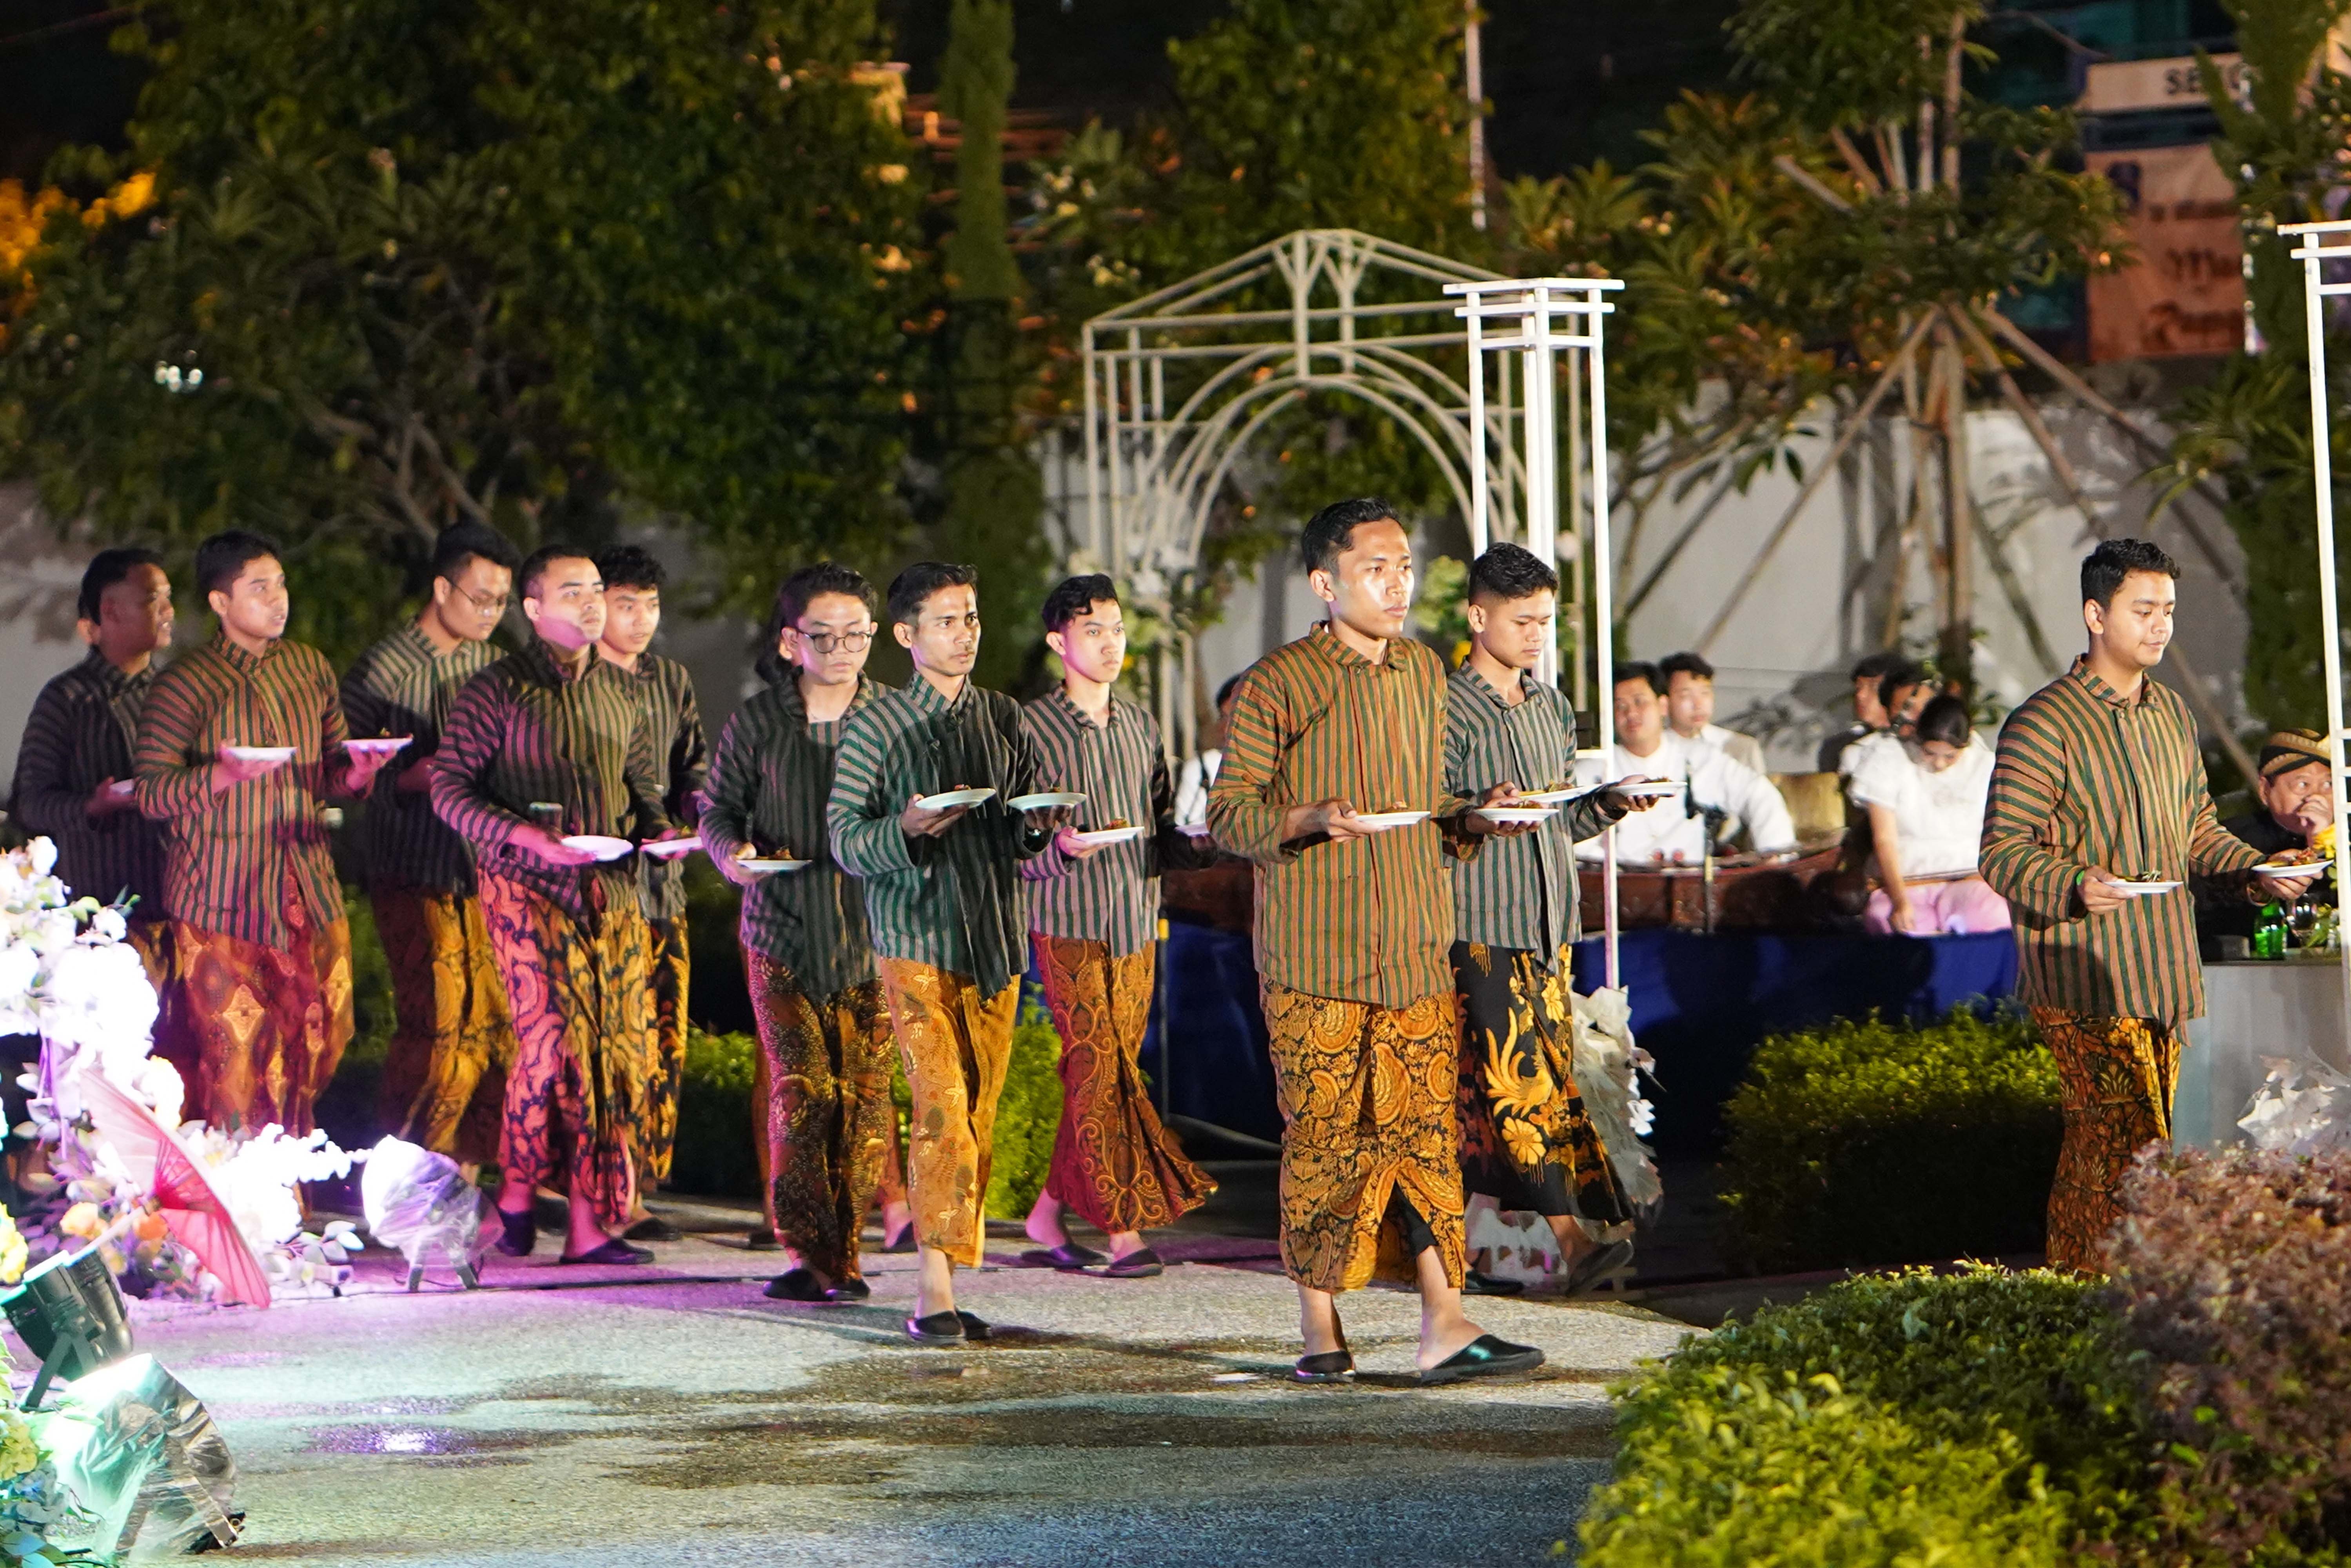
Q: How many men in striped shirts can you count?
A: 11